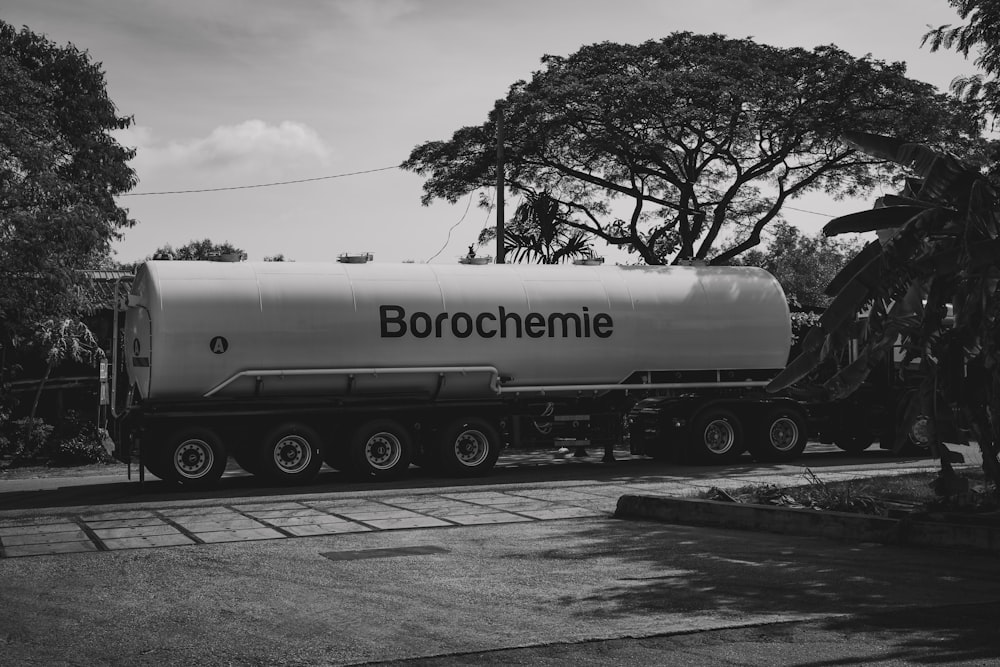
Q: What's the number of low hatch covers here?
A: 5